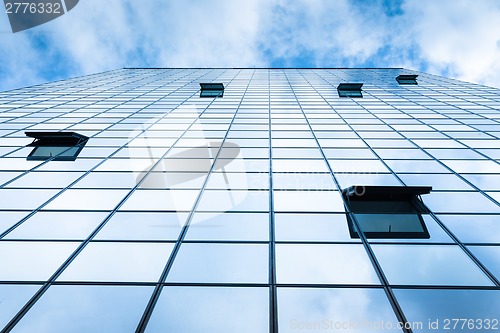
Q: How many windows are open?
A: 5